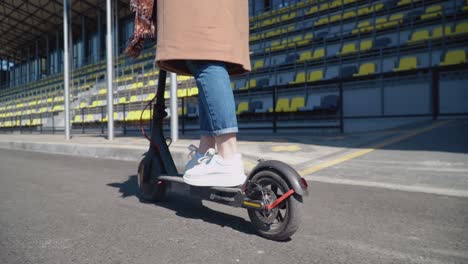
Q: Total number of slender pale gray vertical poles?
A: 3